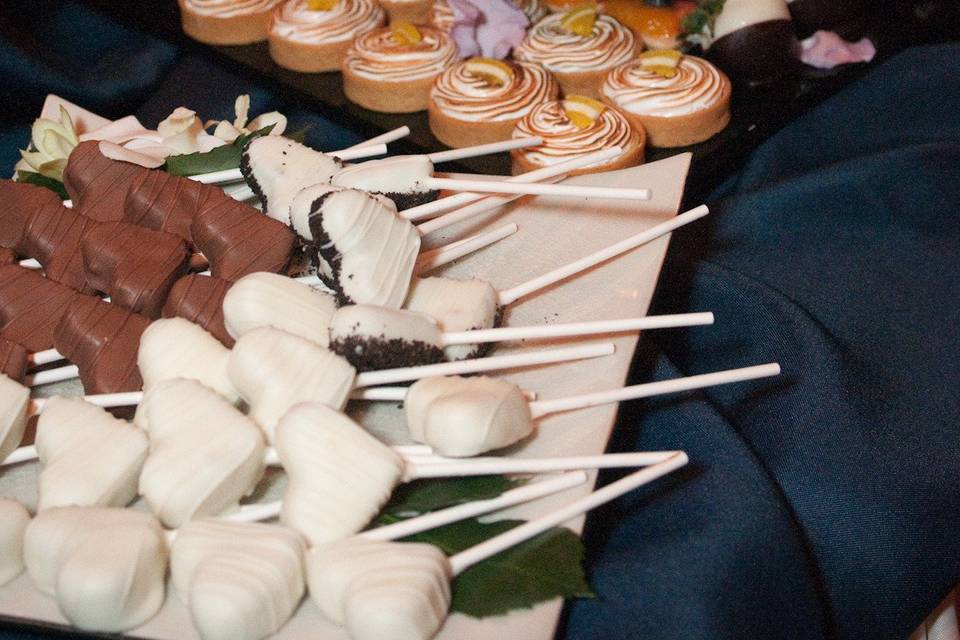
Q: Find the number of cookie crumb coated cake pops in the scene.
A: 6